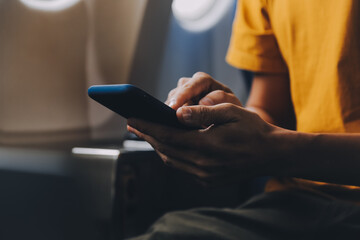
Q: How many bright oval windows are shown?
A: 2